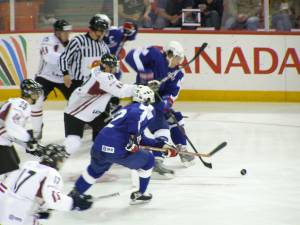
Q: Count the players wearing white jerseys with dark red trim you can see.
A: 4